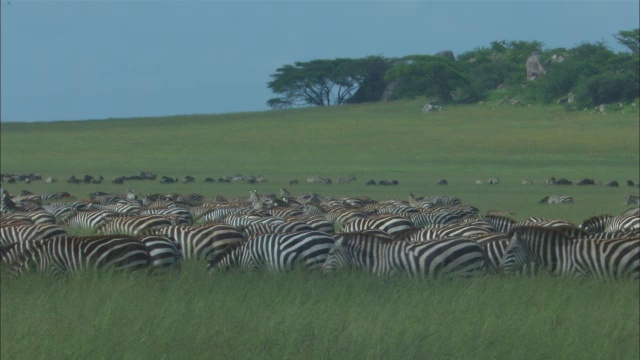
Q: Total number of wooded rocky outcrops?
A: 1